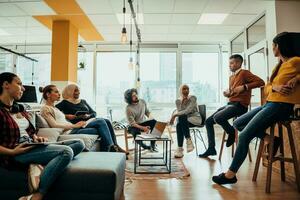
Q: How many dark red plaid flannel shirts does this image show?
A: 1